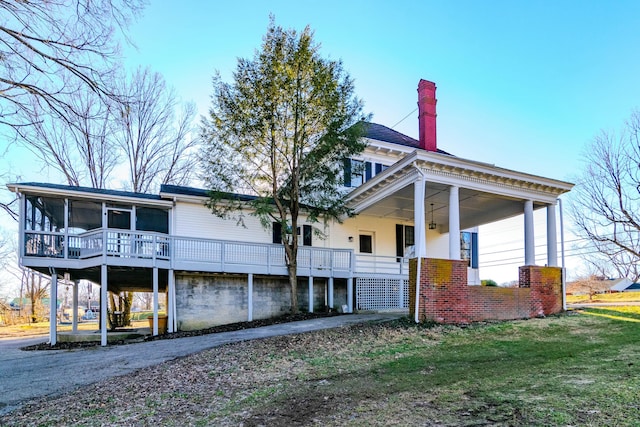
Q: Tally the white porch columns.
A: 4